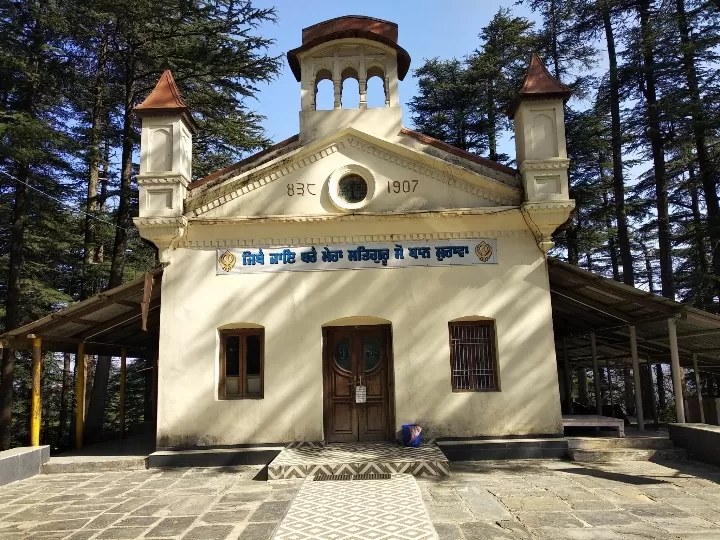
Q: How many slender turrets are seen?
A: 2